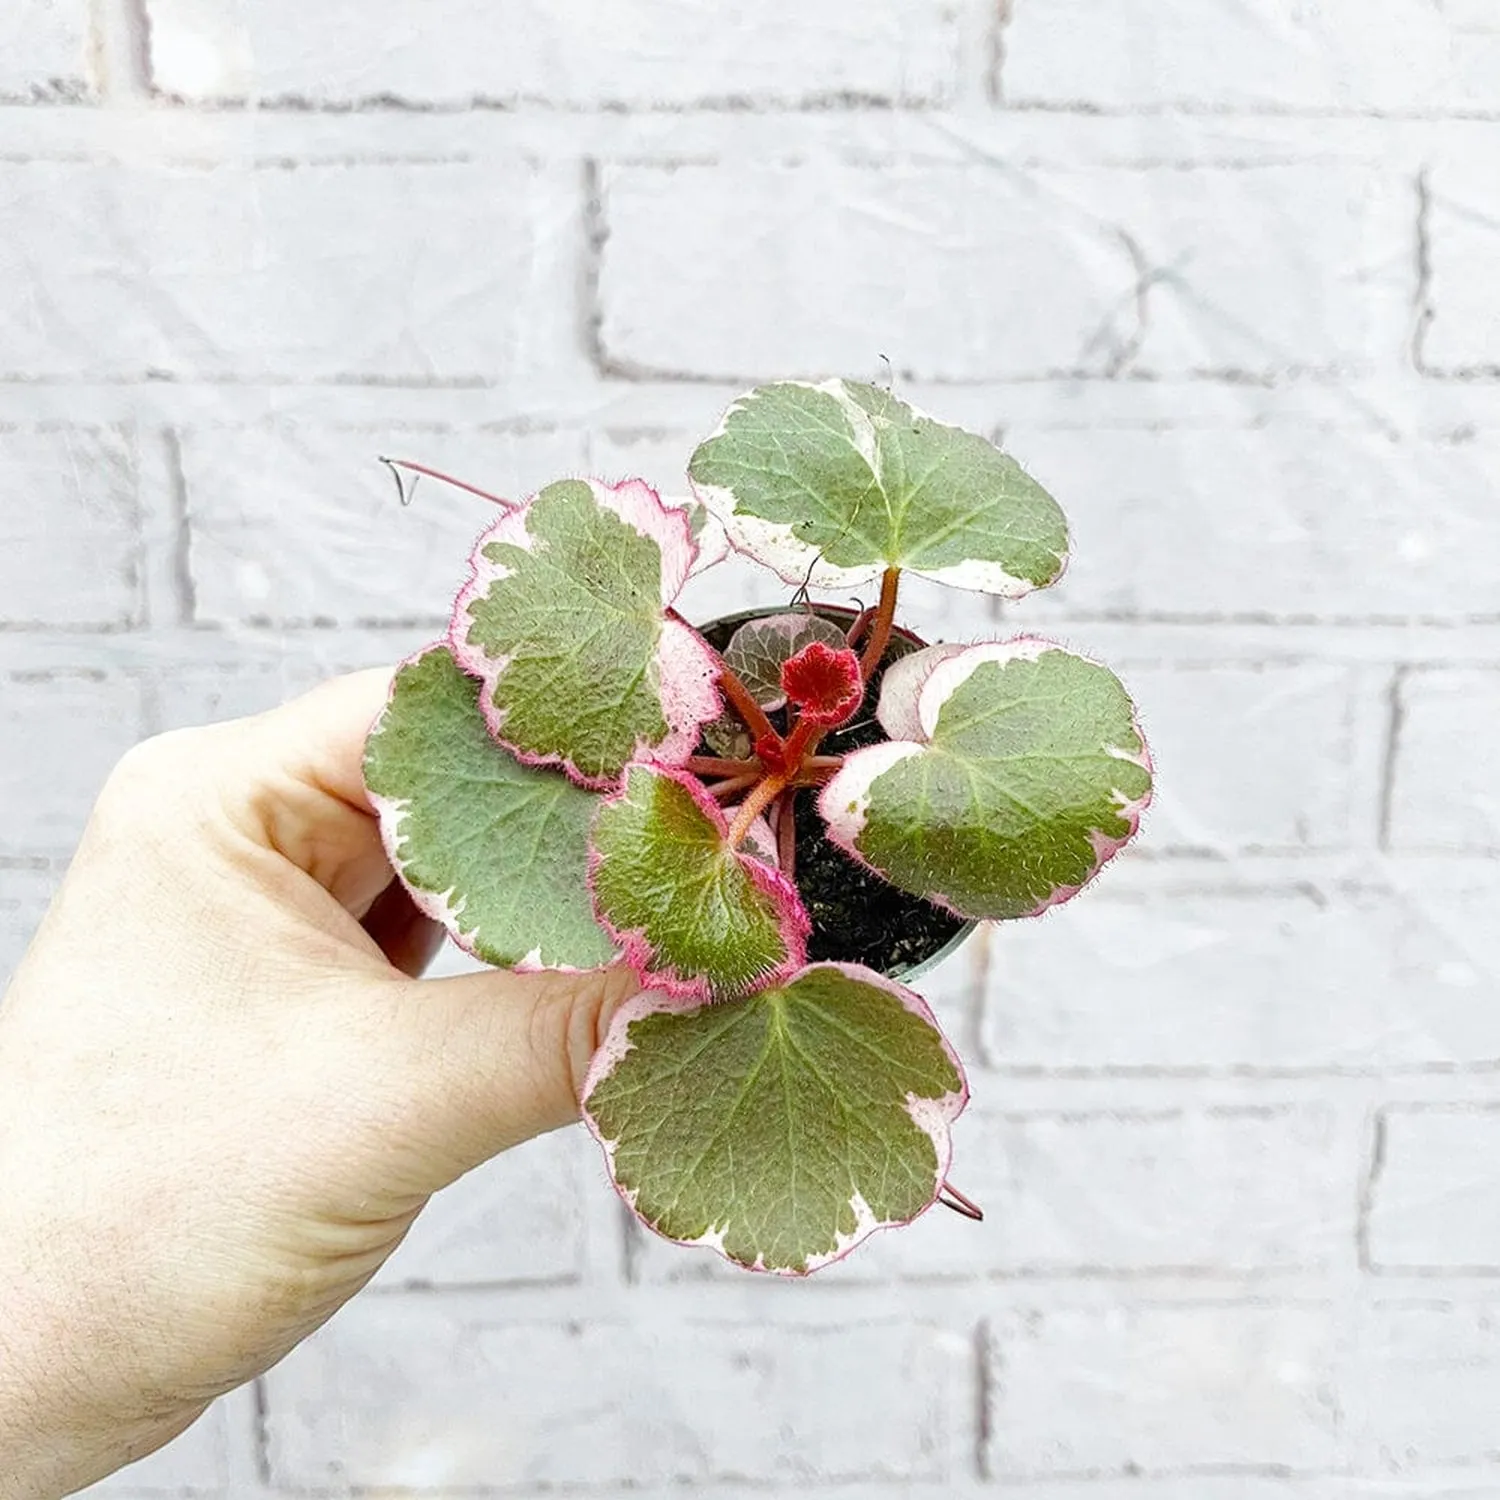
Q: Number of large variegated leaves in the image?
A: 6